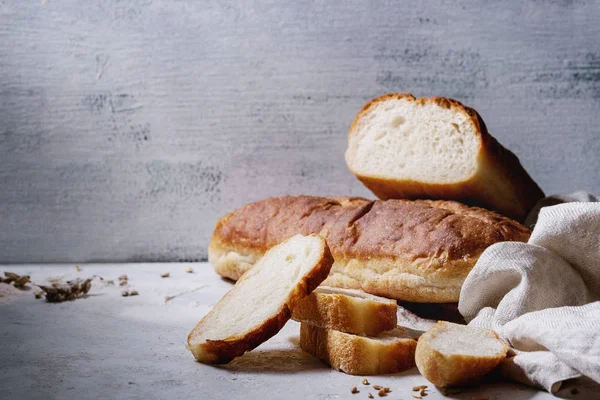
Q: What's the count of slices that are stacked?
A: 2